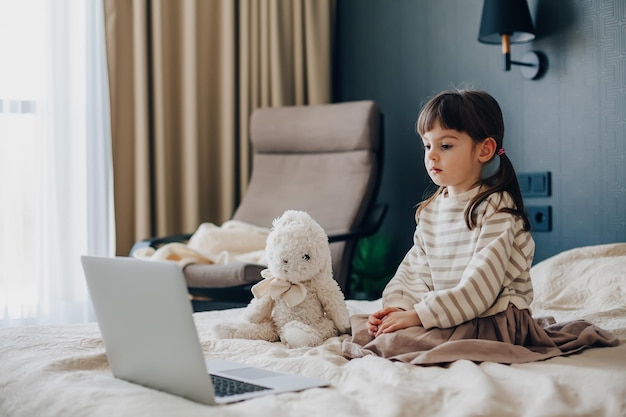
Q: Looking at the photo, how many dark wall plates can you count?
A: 2